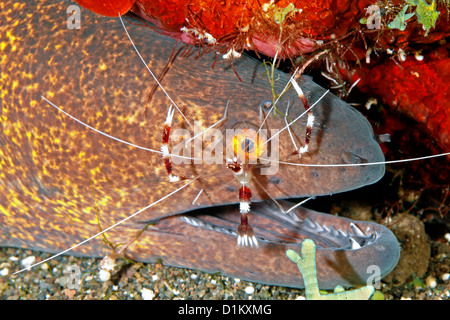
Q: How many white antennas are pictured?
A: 6